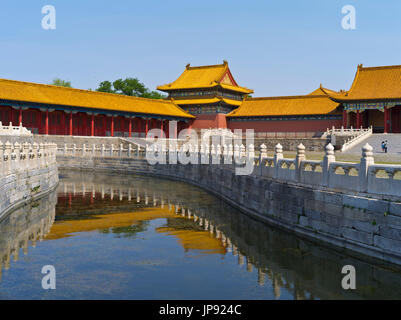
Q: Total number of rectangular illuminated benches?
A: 0